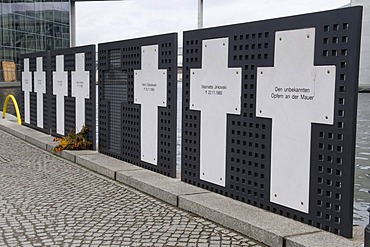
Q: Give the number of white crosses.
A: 7